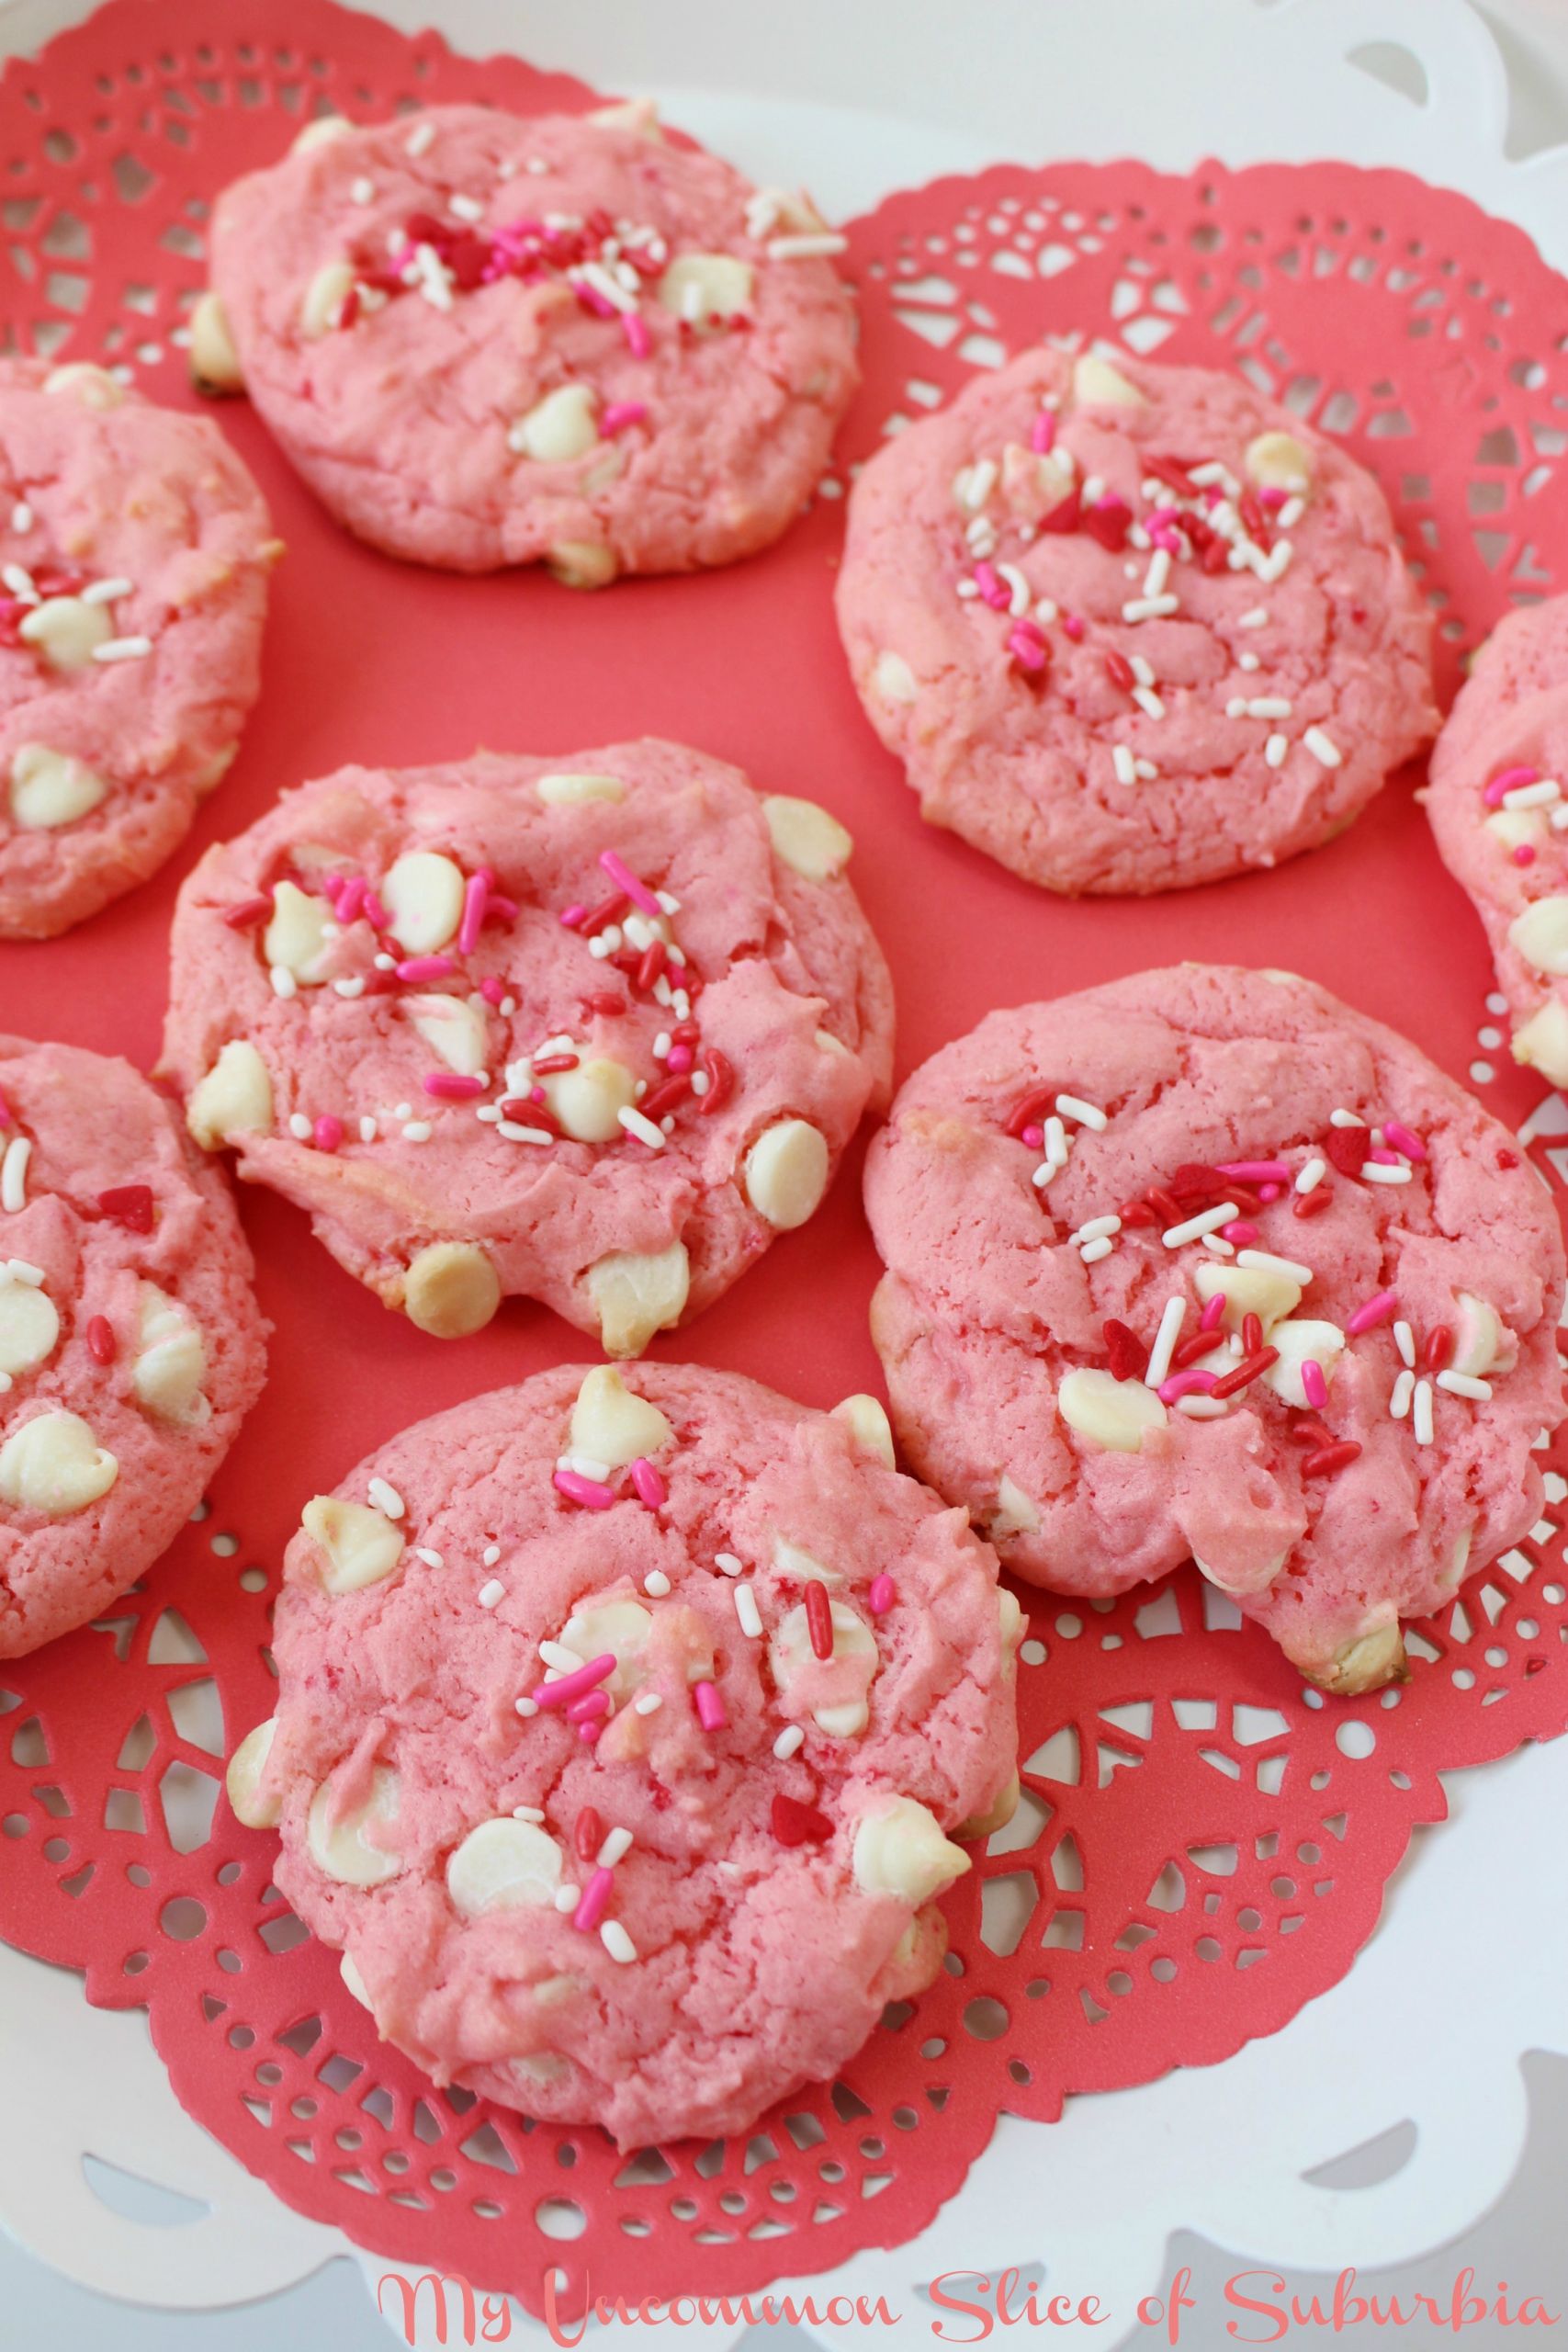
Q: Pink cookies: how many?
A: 8